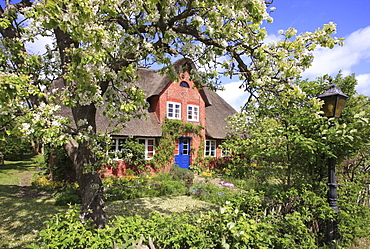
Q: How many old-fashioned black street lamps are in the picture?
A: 1